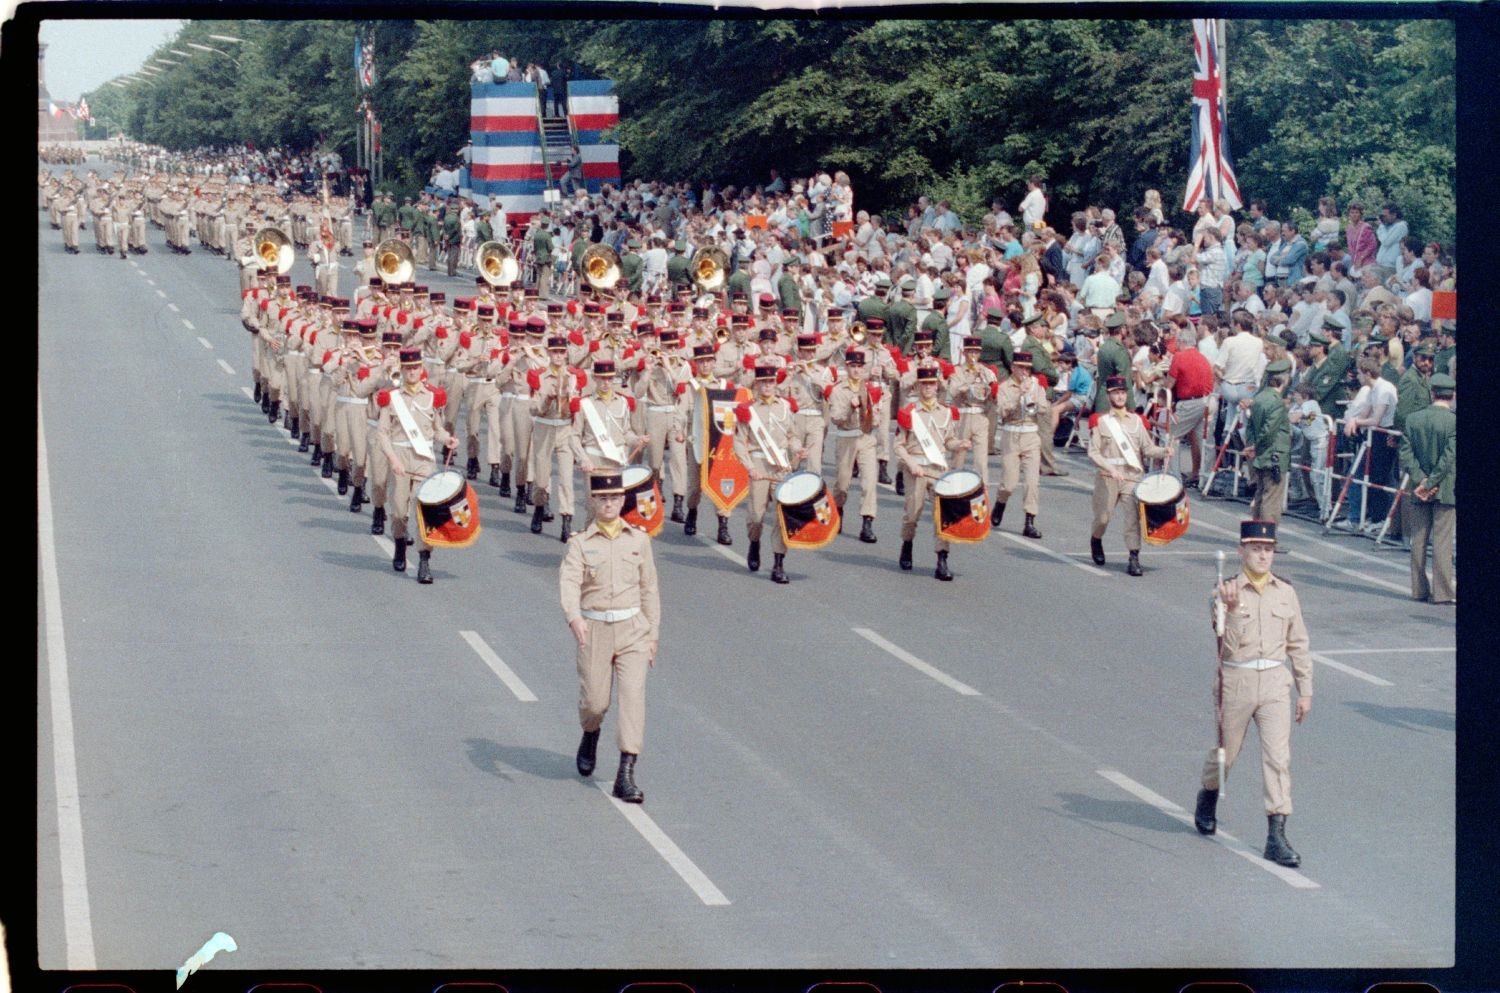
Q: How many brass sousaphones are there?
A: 5